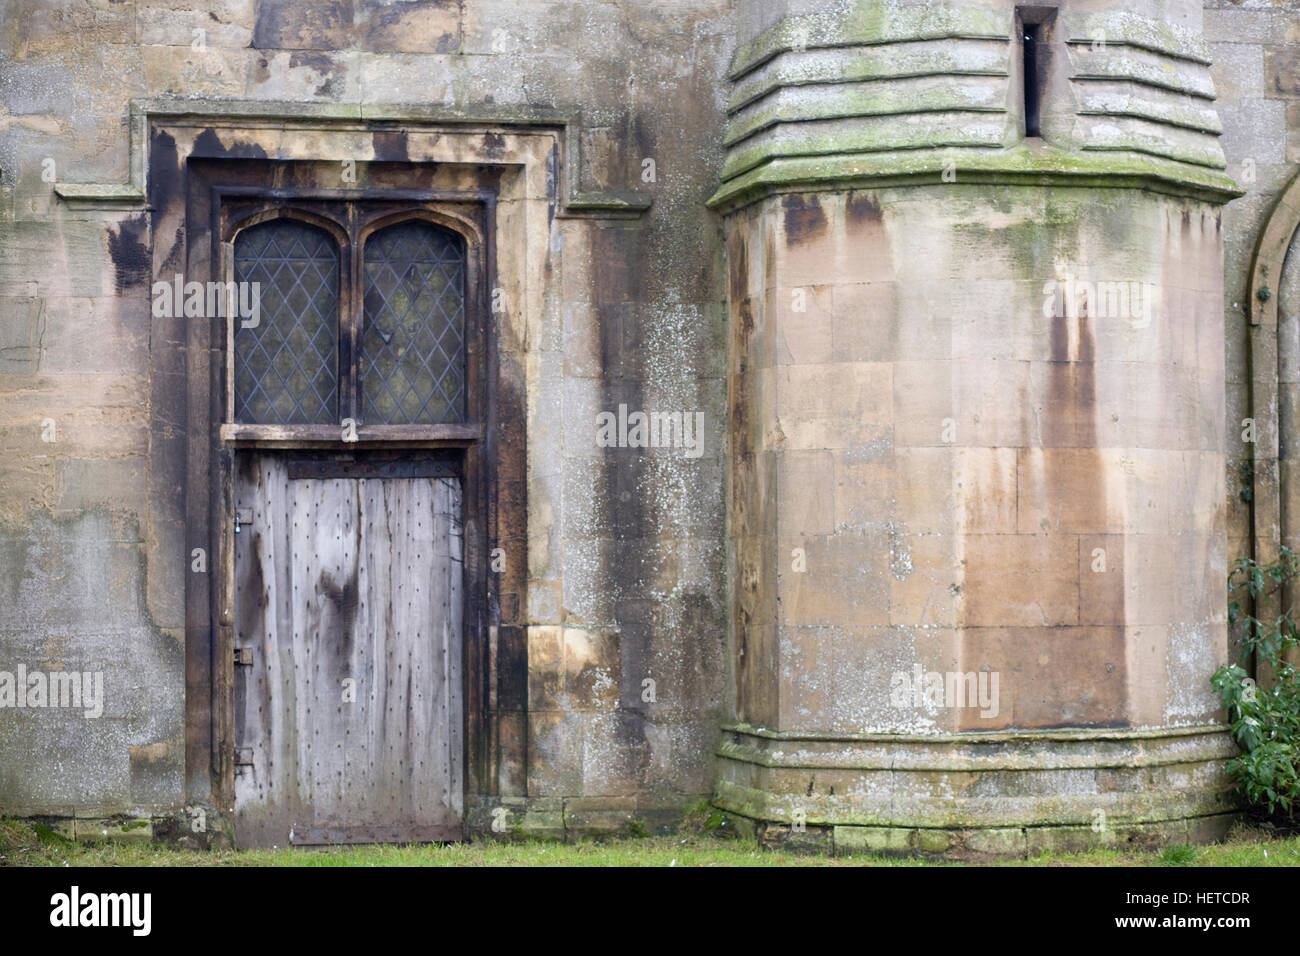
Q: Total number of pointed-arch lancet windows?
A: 2